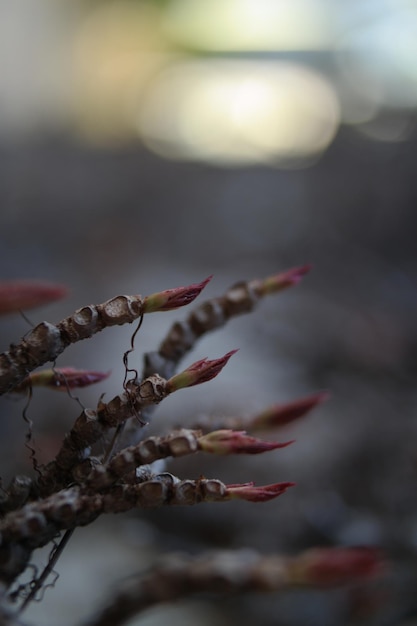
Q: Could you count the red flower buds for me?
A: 9